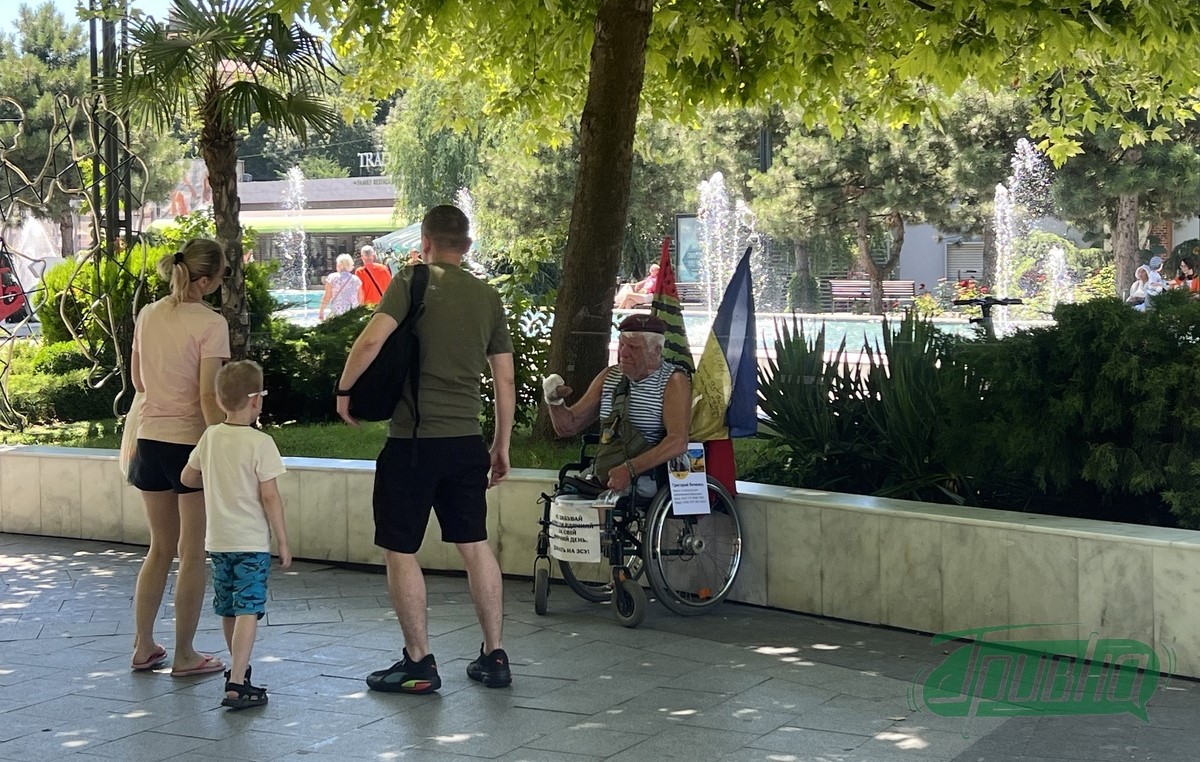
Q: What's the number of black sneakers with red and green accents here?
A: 2